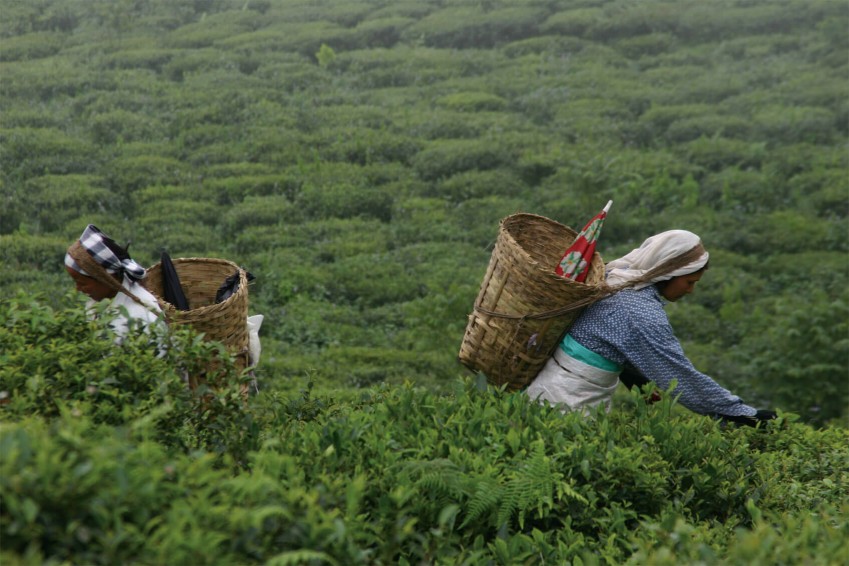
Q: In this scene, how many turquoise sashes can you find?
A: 1